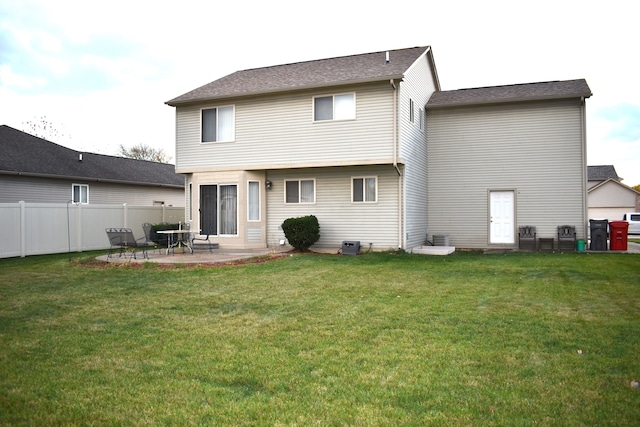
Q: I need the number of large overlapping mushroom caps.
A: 0